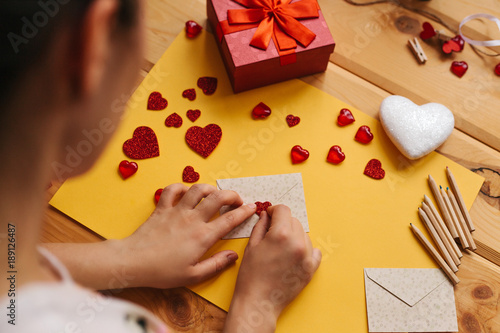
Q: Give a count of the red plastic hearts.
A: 11